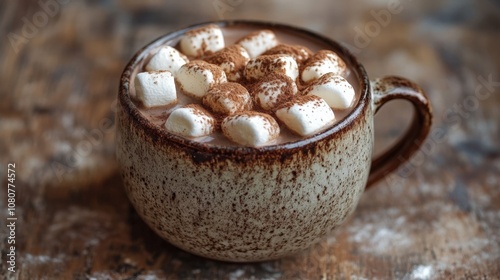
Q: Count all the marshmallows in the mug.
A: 15